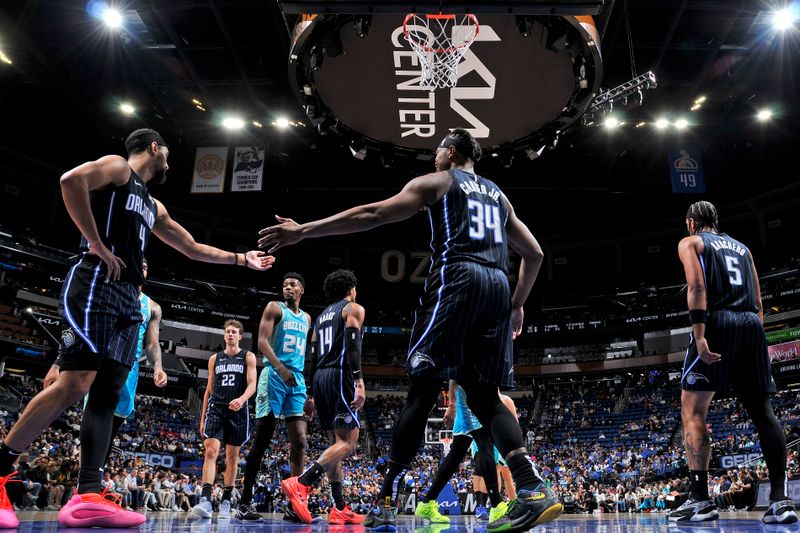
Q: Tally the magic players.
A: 5